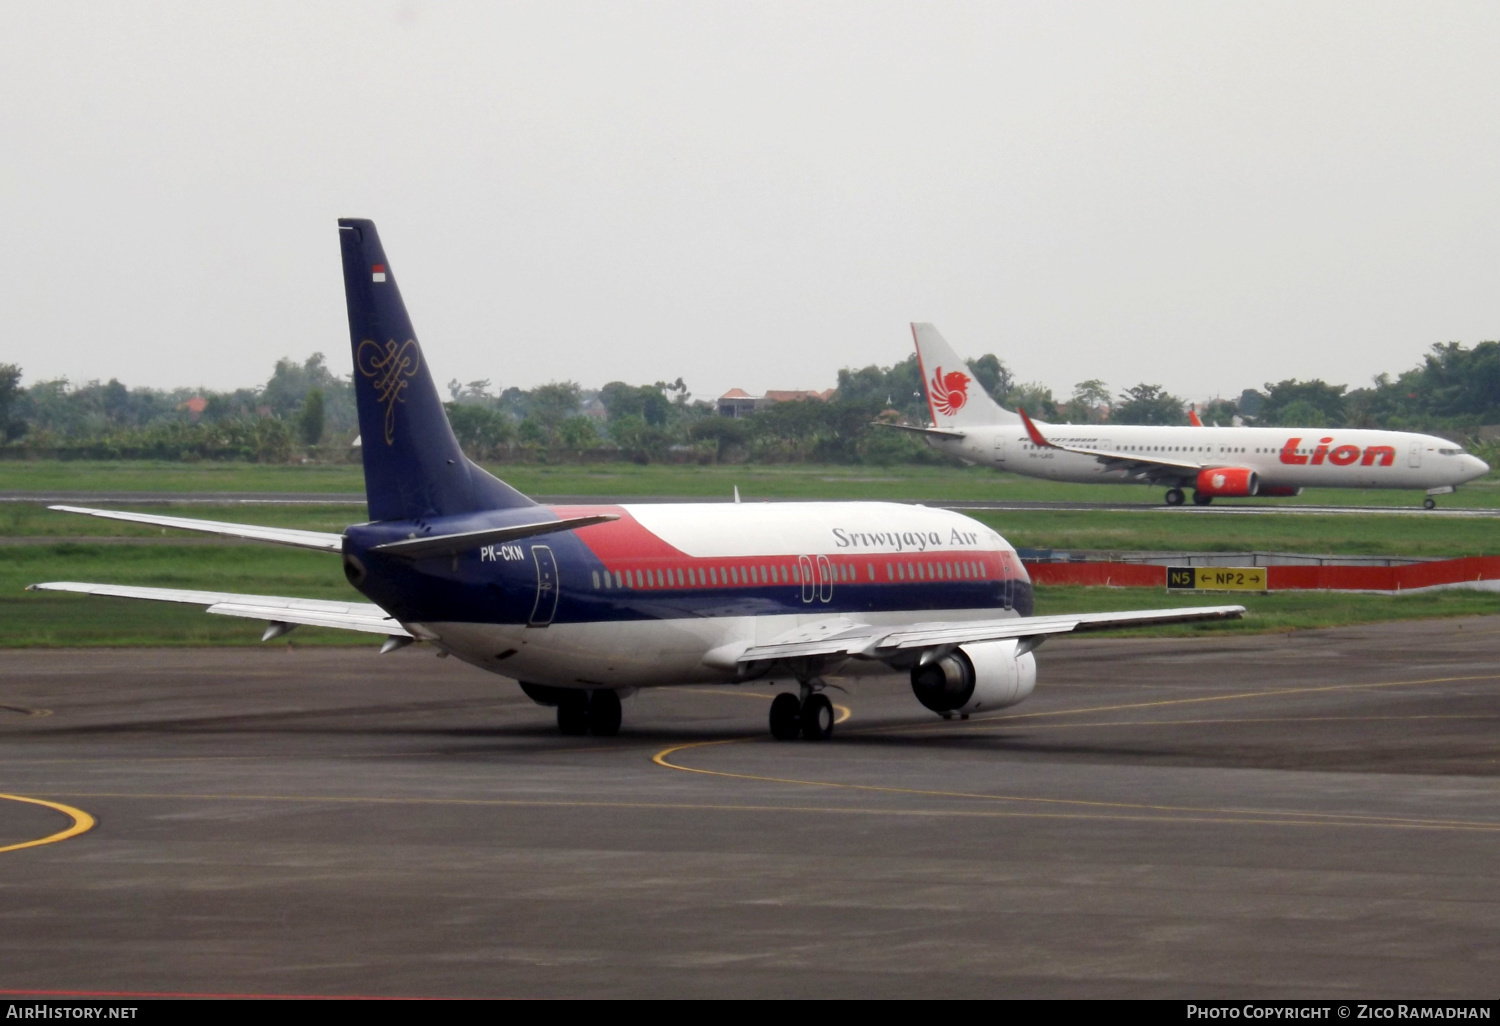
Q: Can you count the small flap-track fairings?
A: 4